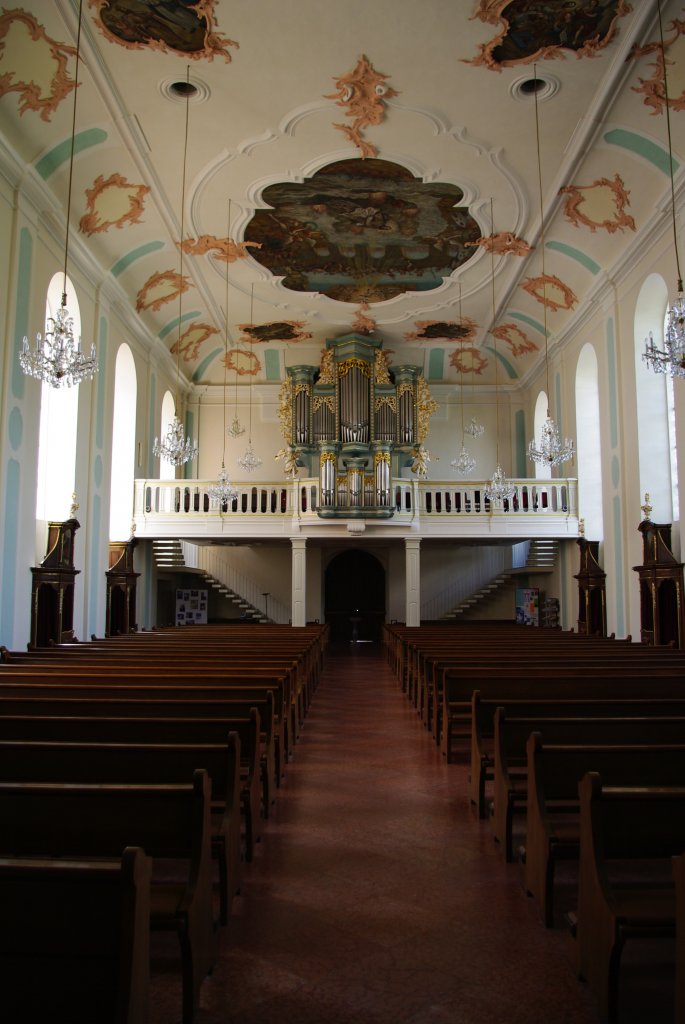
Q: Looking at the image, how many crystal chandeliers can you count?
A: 10